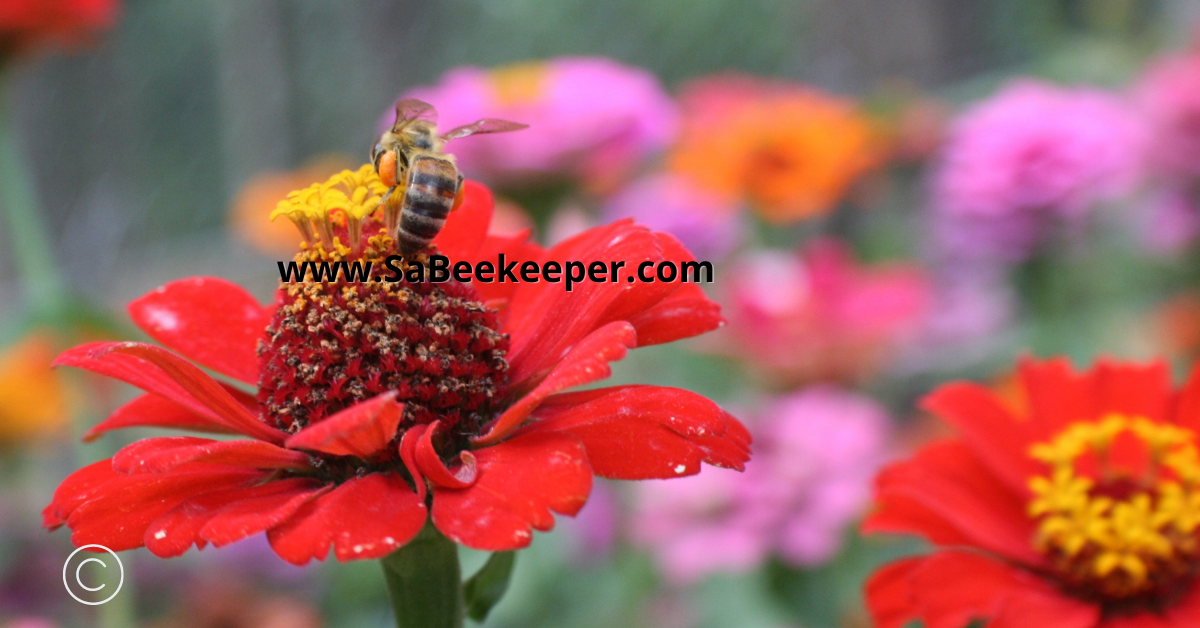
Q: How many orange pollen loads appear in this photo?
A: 2